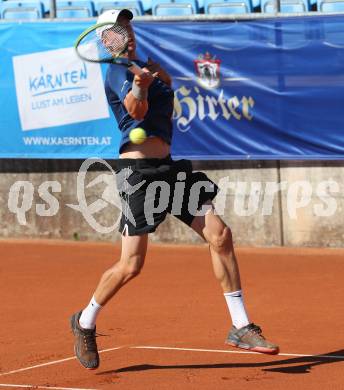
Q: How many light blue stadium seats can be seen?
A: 7